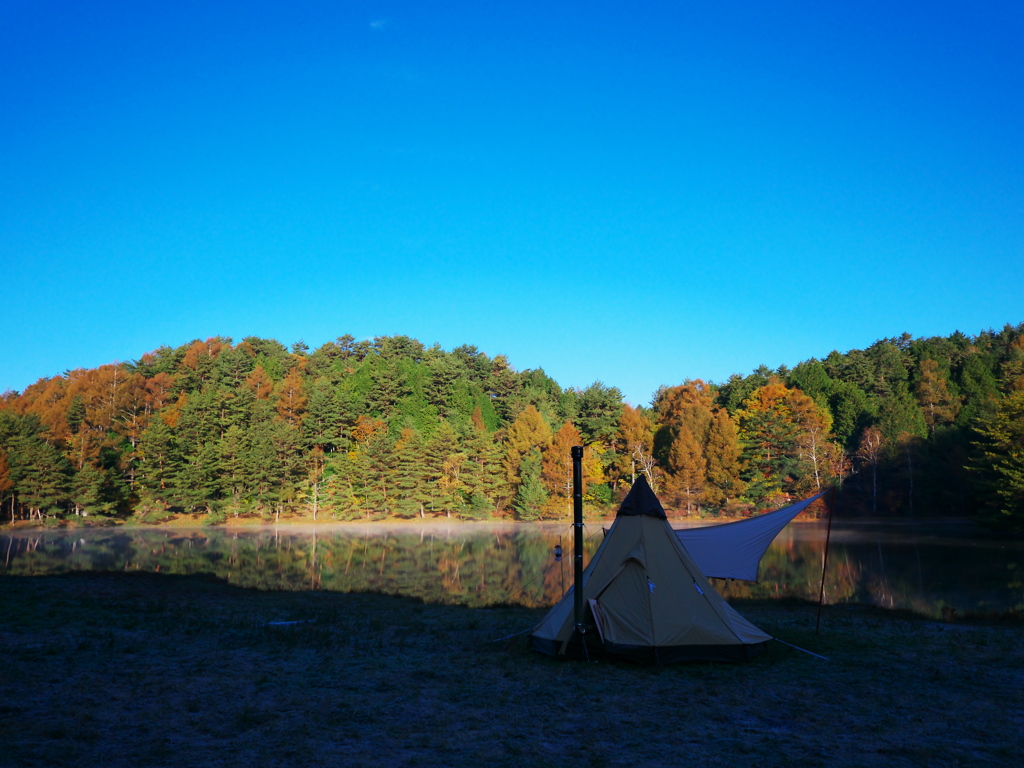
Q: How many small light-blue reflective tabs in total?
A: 2